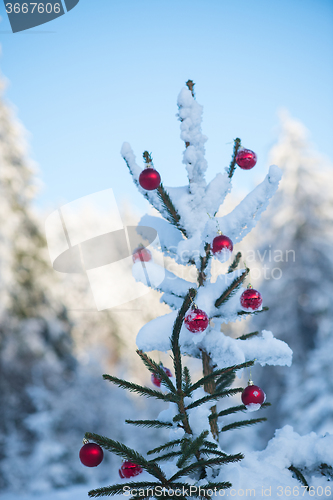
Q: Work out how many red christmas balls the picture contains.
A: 10